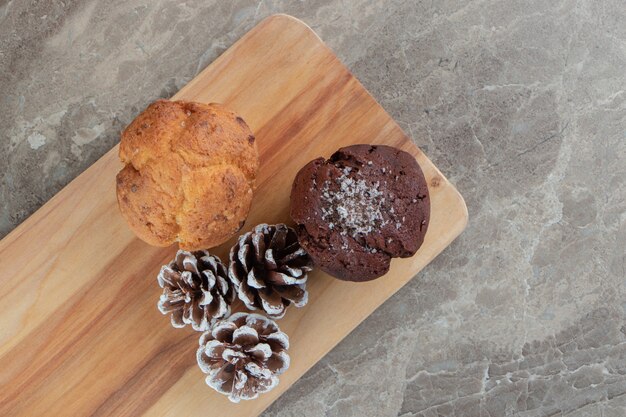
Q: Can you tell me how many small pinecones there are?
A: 3